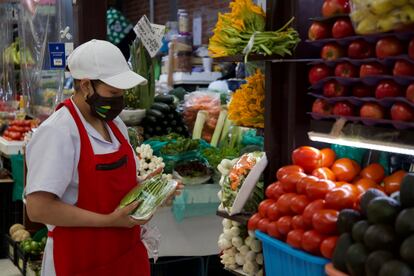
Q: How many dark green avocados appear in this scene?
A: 13